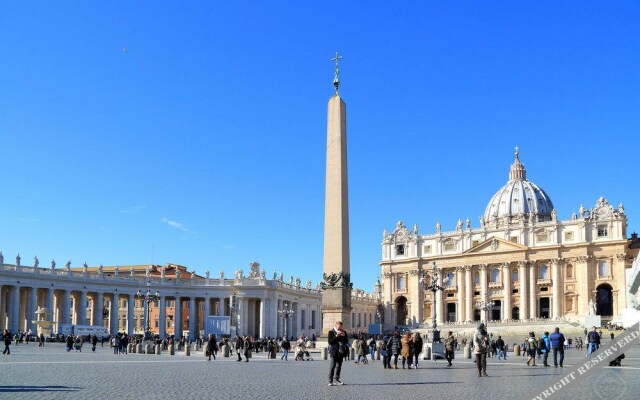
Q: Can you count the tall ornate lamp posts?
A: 4